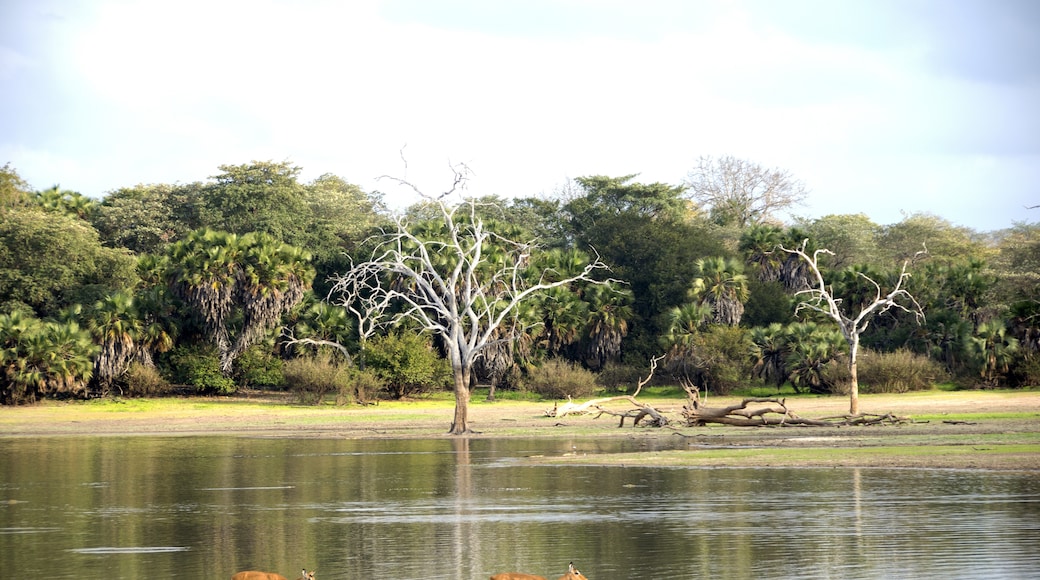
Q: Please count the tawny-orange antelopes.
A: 2